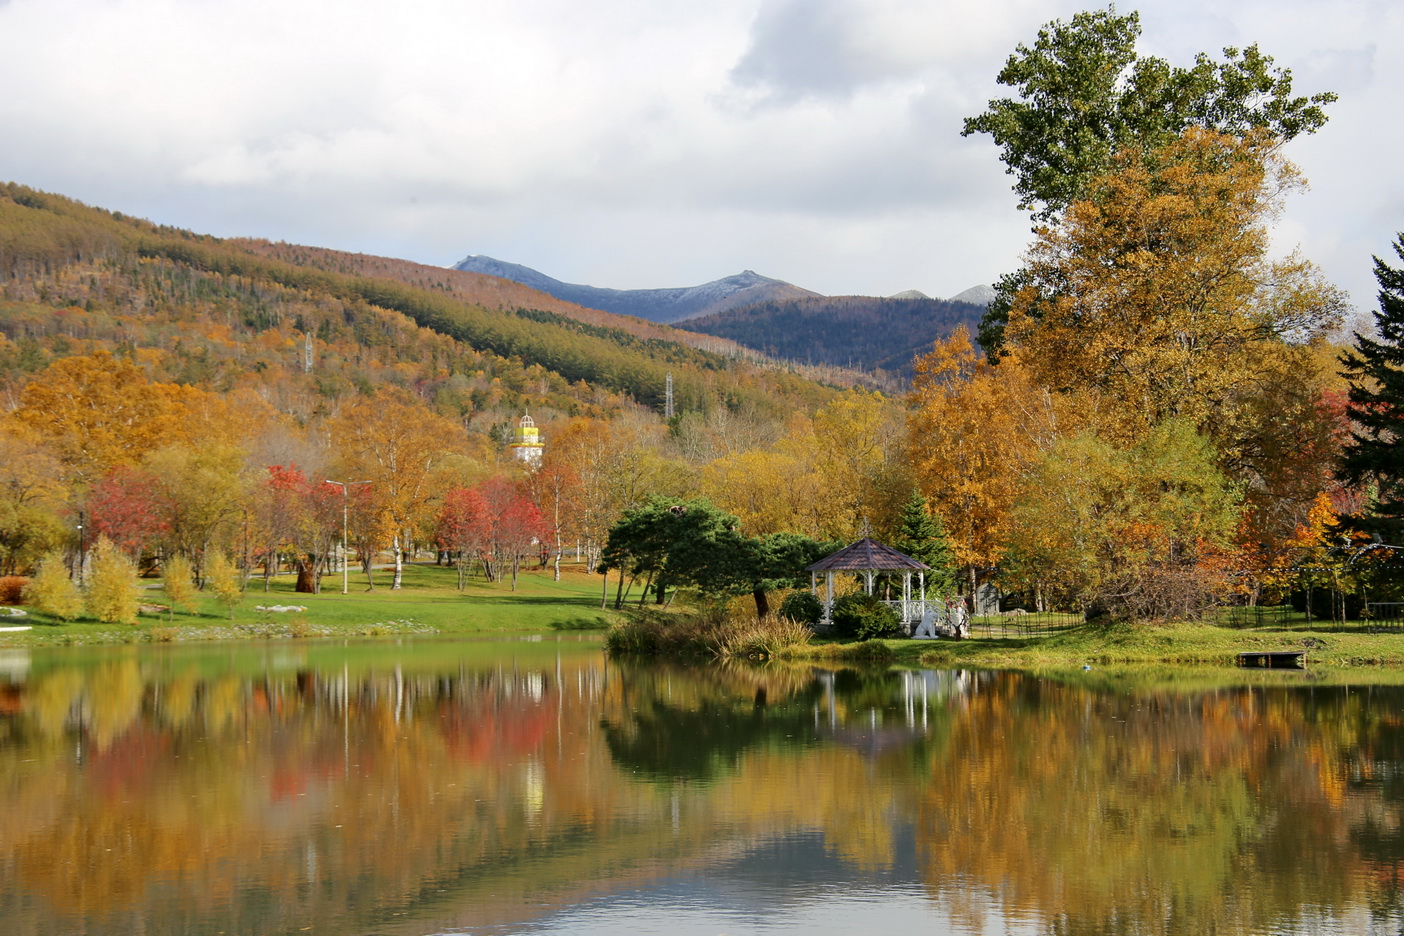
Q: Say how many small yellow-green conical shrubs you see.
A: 4